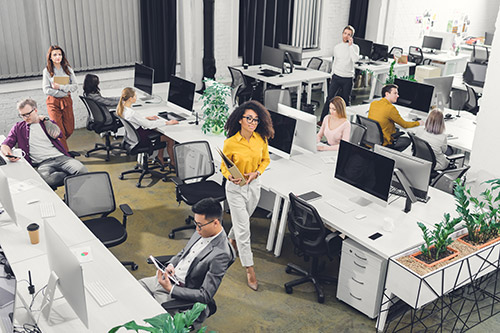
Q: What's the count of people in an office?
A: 10